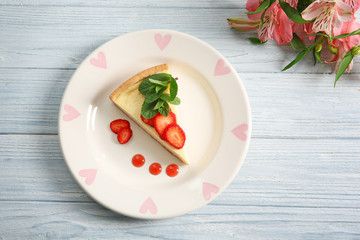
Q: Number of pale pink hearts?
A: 8